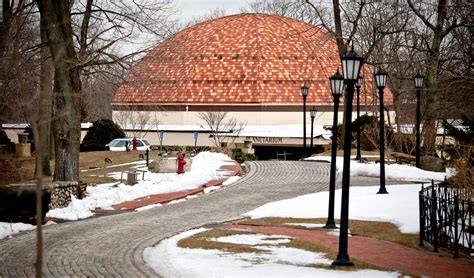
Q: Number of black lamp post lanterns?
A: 7